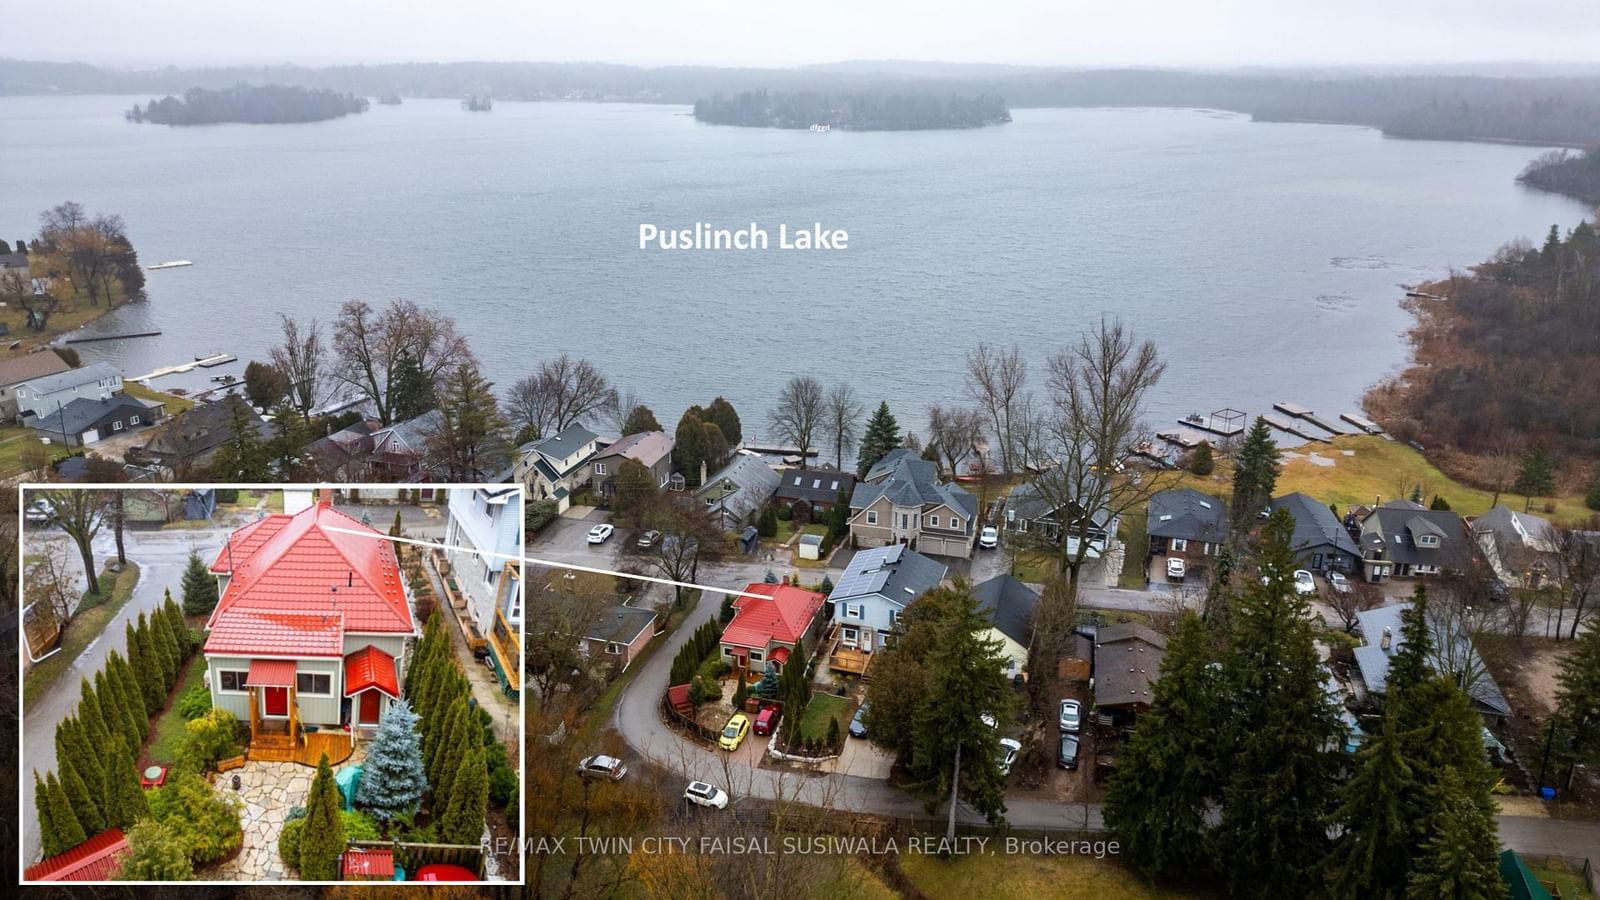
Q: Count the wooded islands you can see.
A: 4